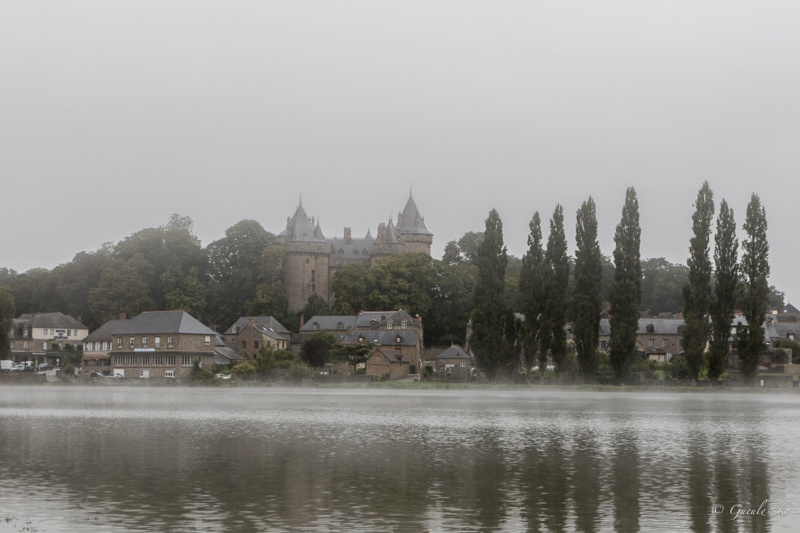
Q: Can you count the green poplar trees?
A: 8